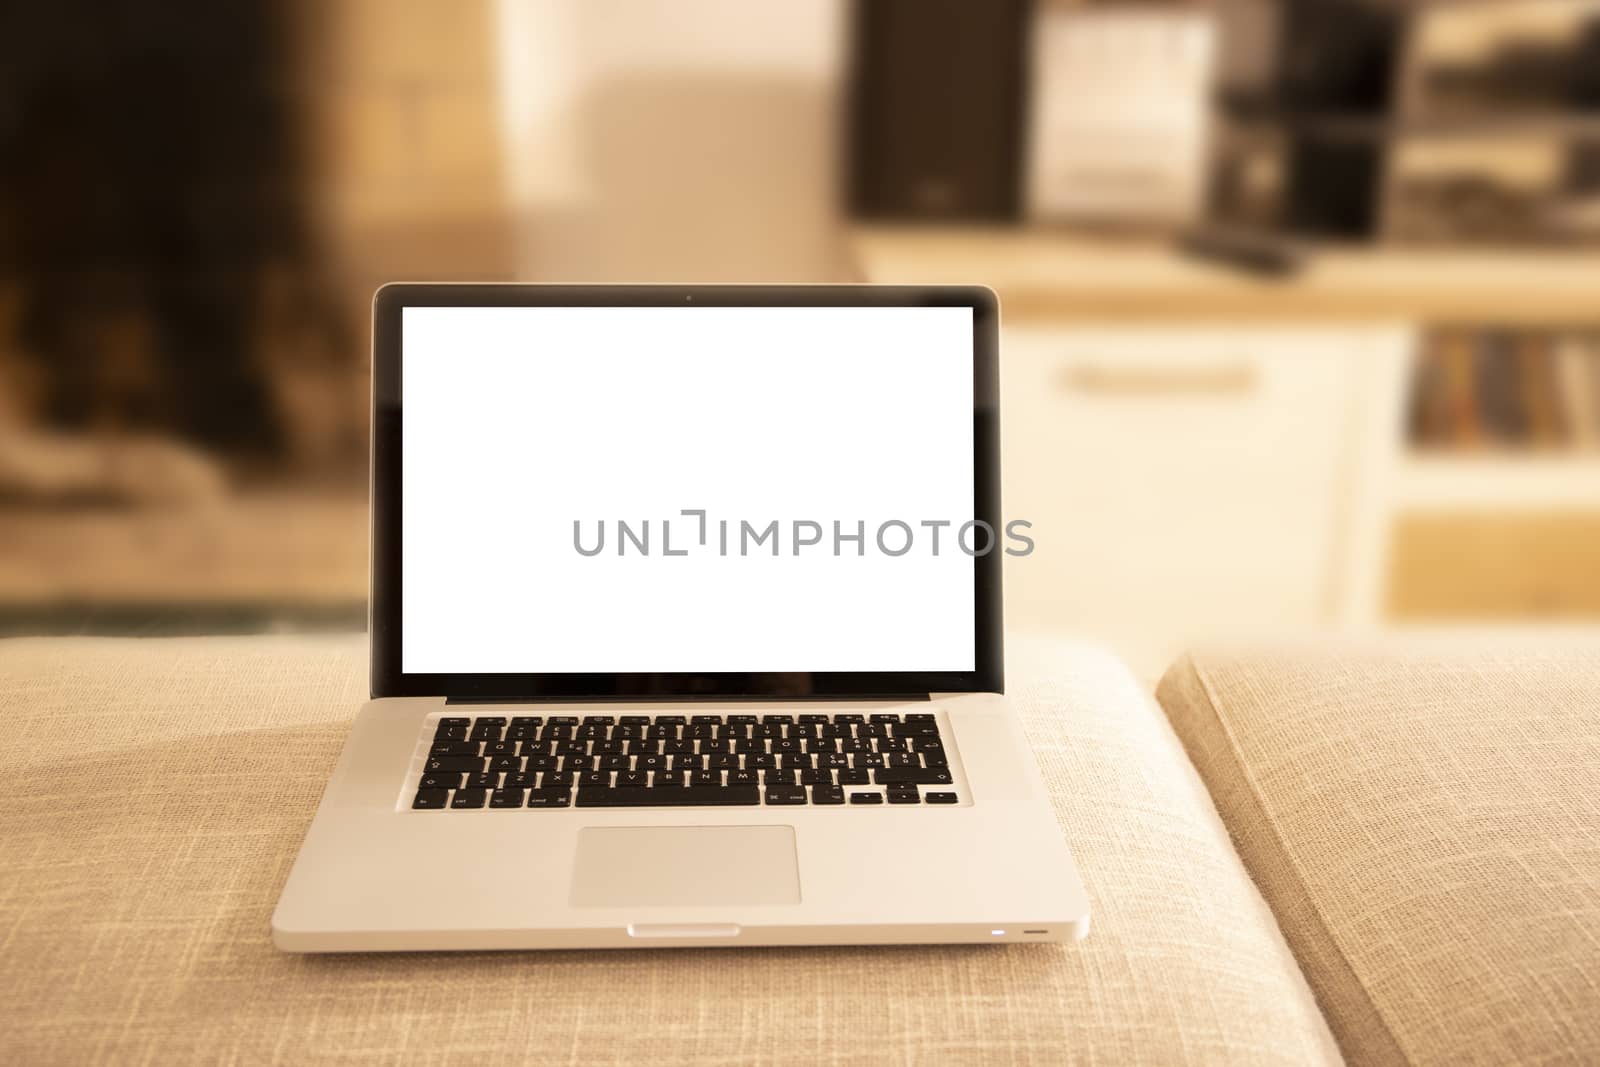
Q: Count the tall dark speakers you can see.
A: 1